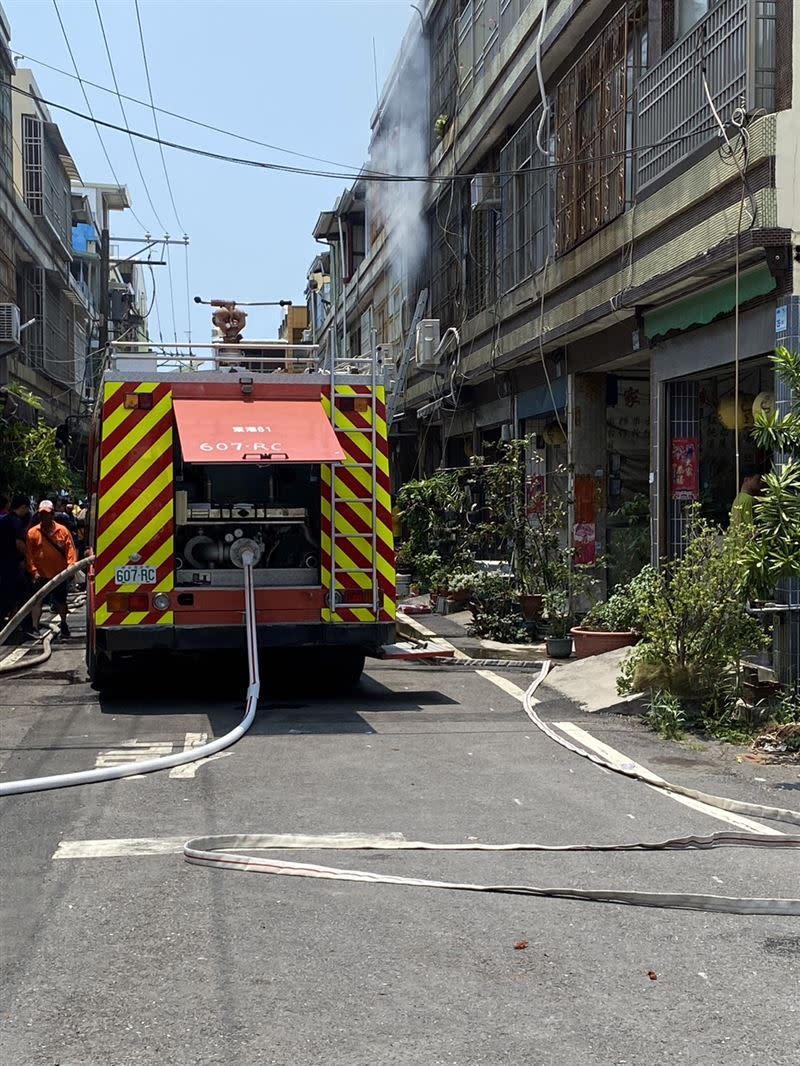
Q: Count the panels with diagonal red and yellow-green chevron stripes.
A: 2